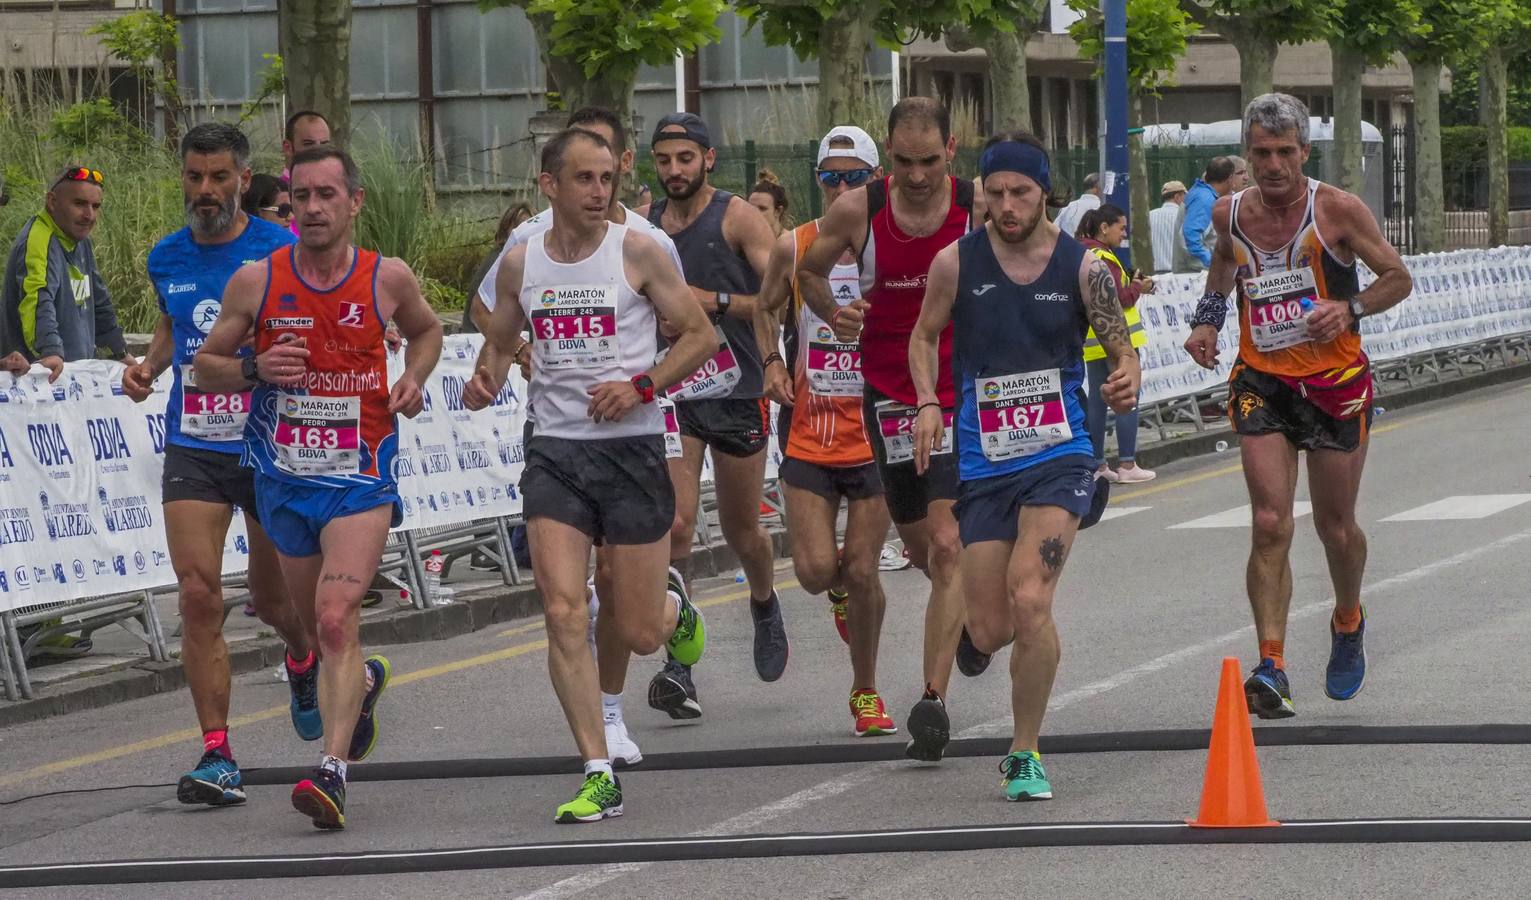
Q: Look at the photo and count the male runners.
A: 9